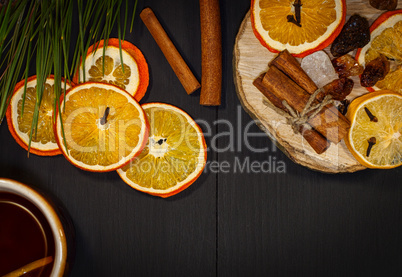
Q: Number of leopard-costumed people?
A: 0